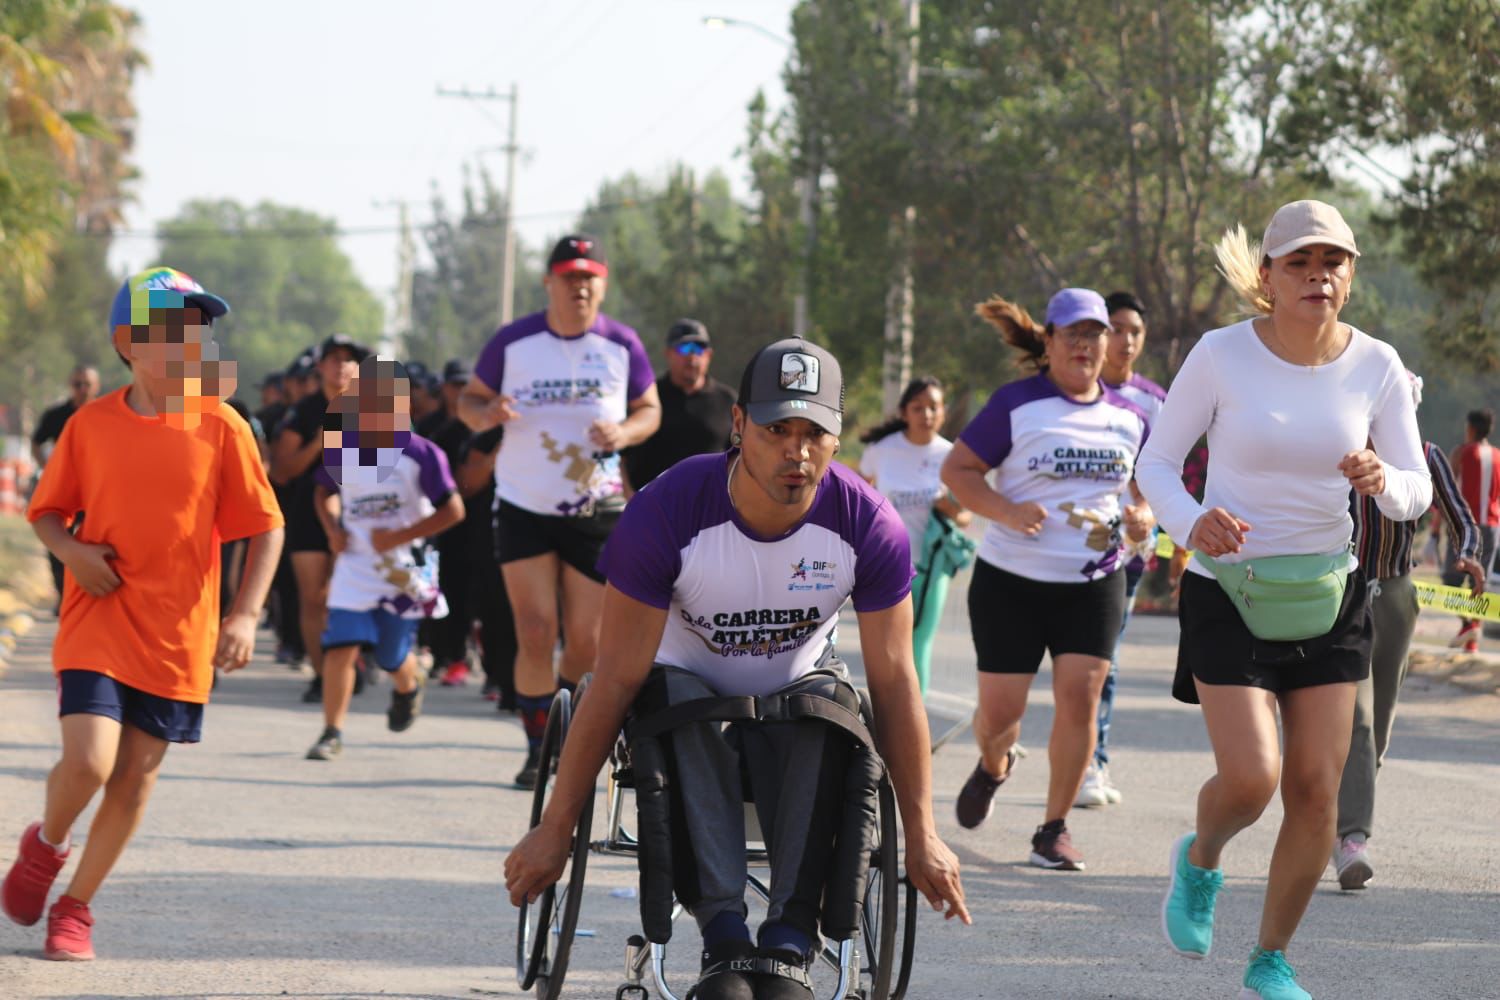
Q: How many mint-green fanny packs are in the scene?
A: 1